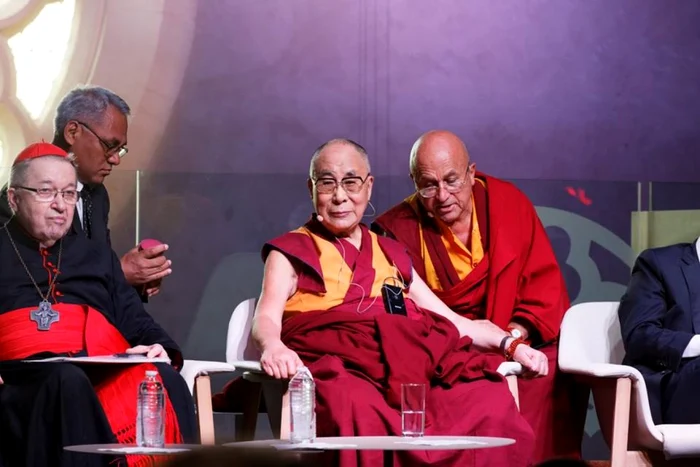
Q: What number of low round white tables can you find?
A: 2